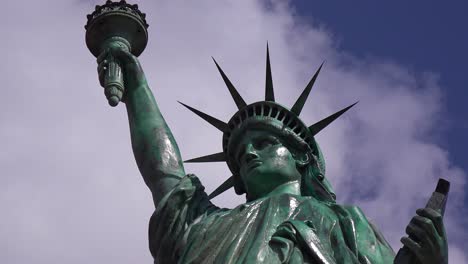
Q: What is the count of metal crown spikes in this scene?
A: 7